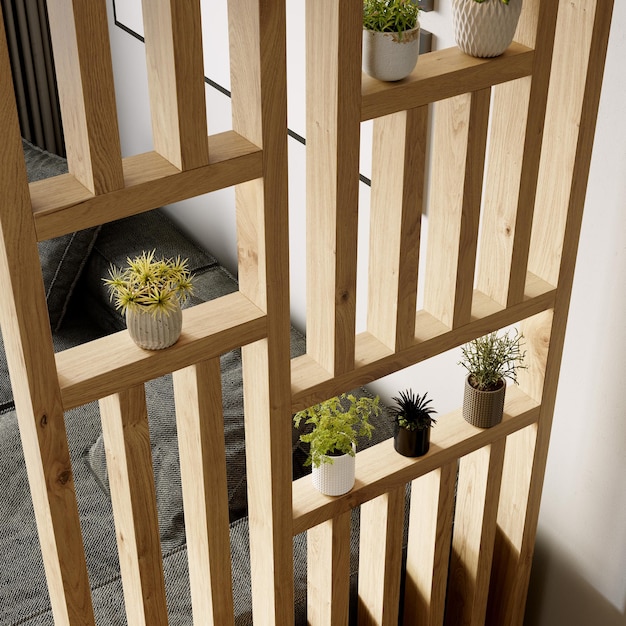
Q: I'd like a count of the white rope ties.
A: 0